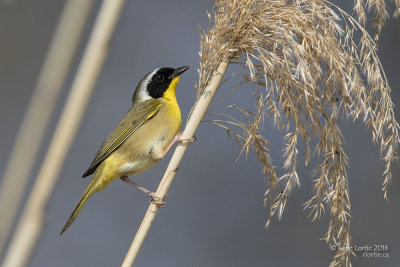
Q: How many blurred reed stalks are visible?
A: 2